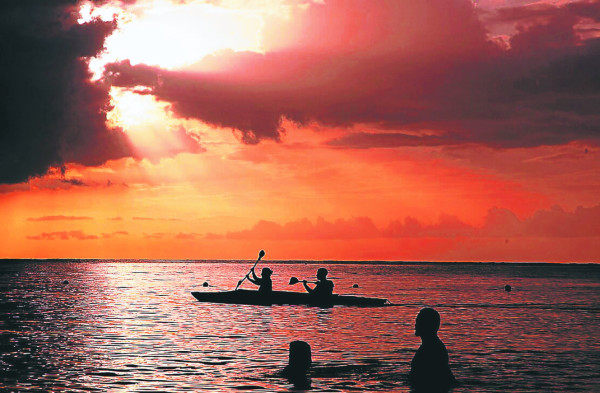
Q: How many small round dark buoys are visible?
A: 4